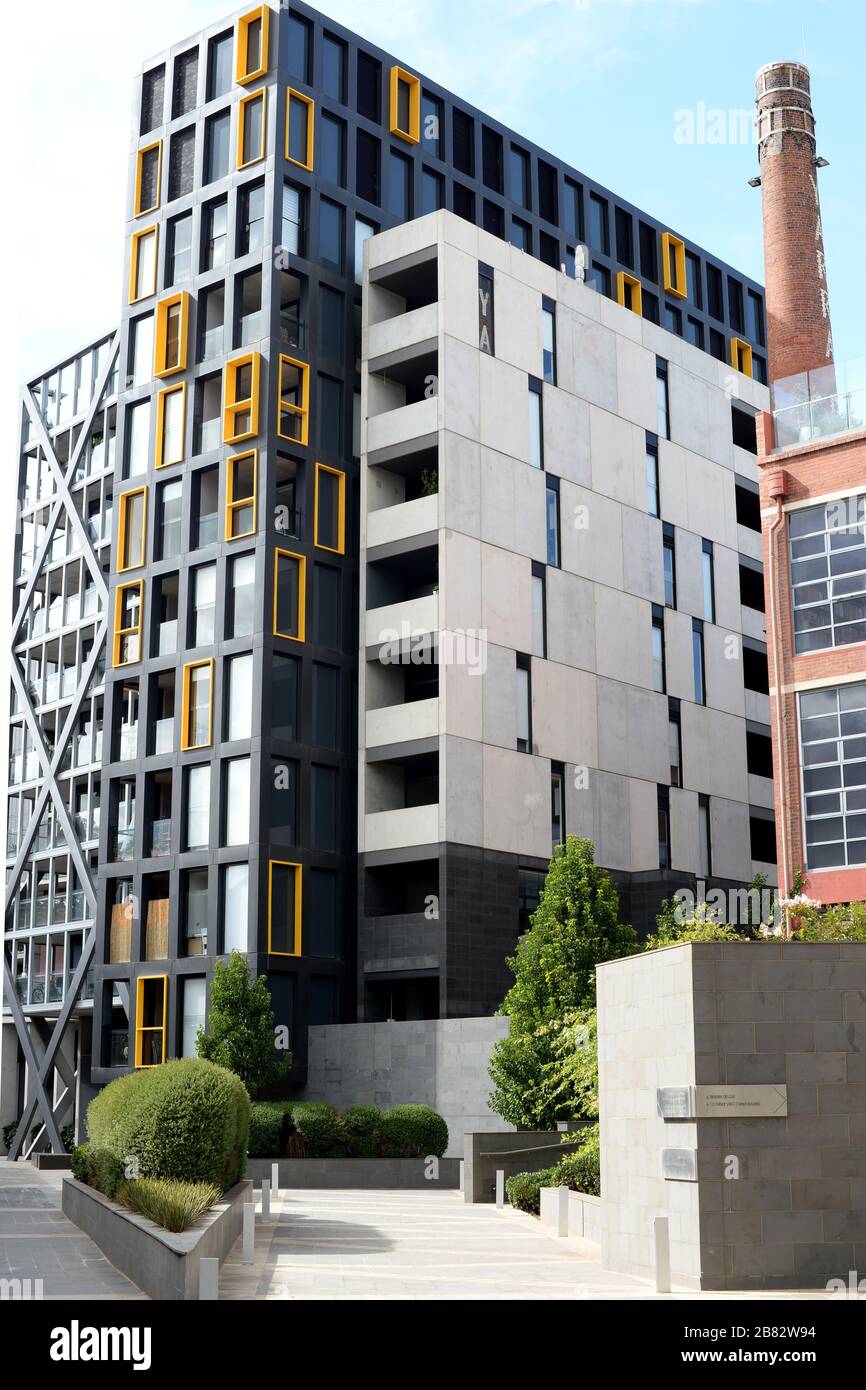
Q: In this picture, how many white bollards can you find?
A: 8